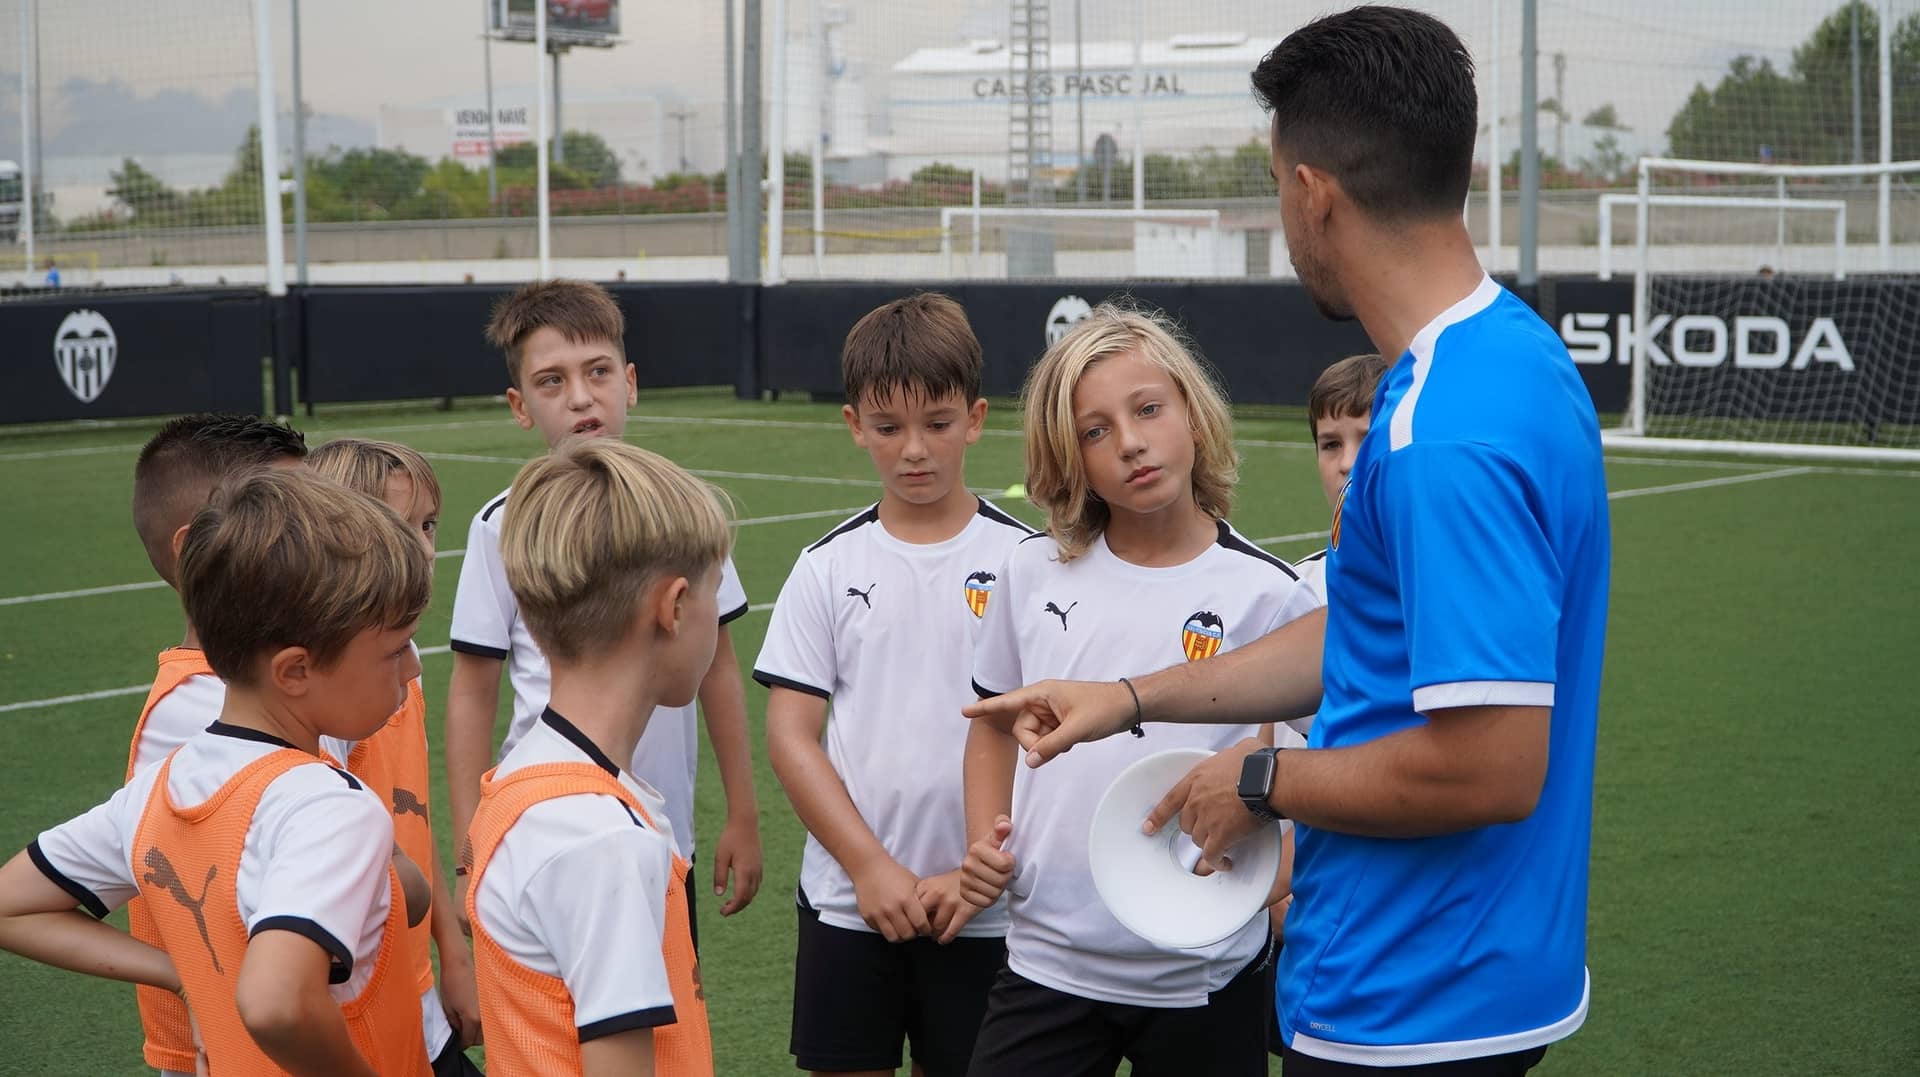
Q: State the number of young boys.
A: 8